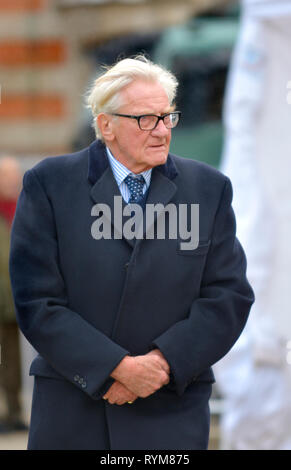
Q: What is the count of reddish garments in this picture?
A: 1